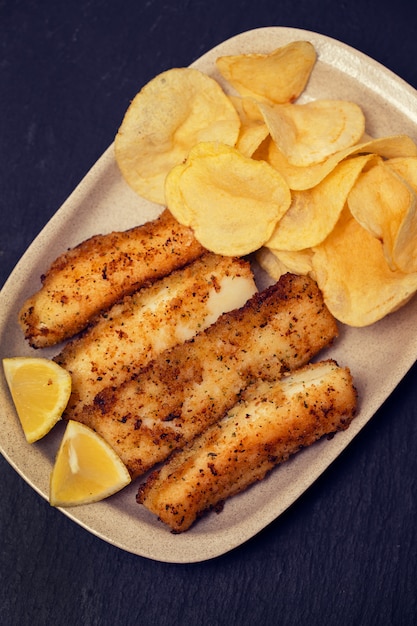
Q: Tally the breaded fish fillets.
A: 4